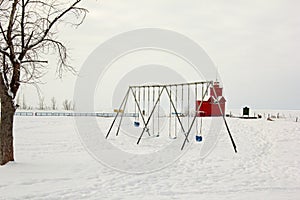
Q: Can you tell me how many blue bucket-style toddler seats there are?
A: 2